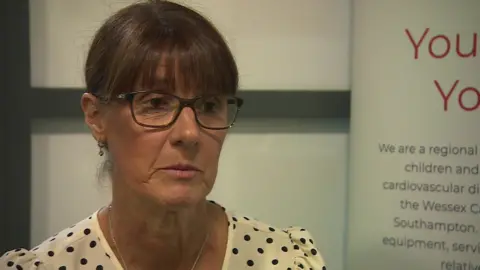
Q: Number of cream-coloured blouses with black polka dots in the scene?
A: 1